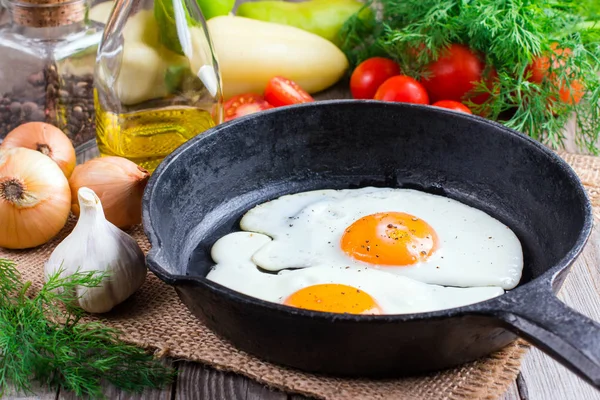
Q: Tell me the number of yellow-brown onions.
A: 3